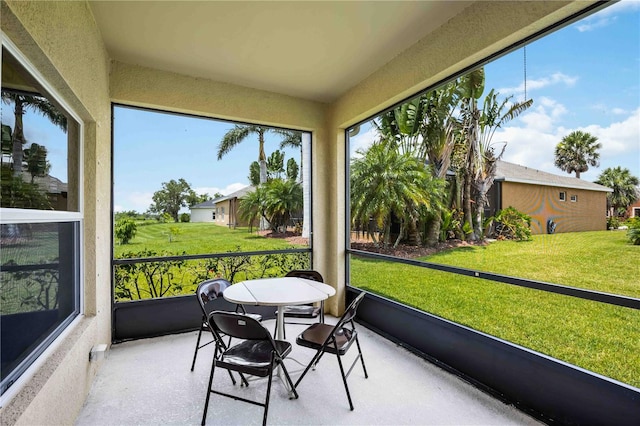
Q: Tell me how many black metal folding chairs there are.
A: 4